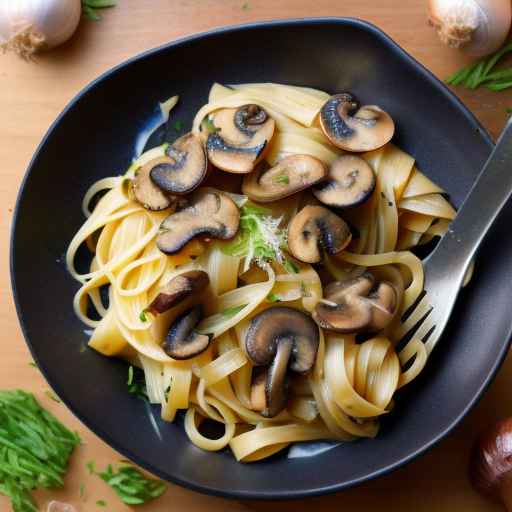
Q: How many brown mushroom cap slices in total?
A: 12